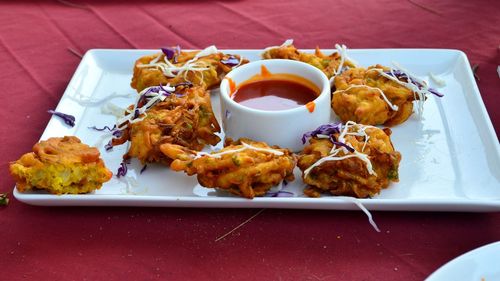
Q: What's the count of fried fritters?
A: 7